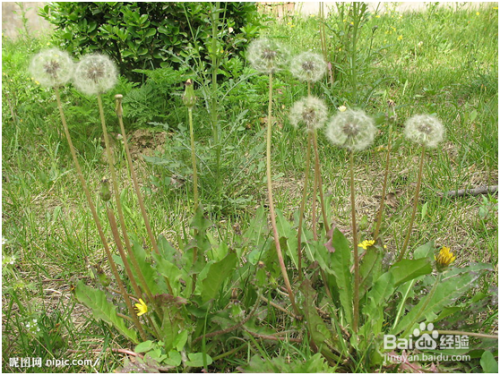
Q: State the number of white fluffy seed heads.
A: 7